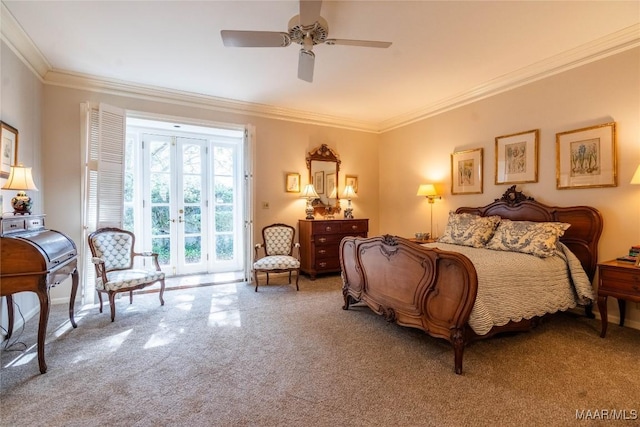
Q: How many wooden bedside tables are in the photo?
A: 2